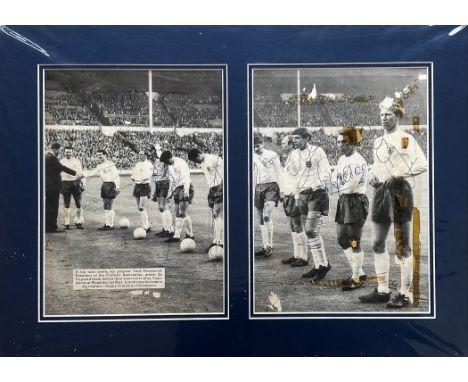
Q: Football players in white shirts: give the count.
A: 11